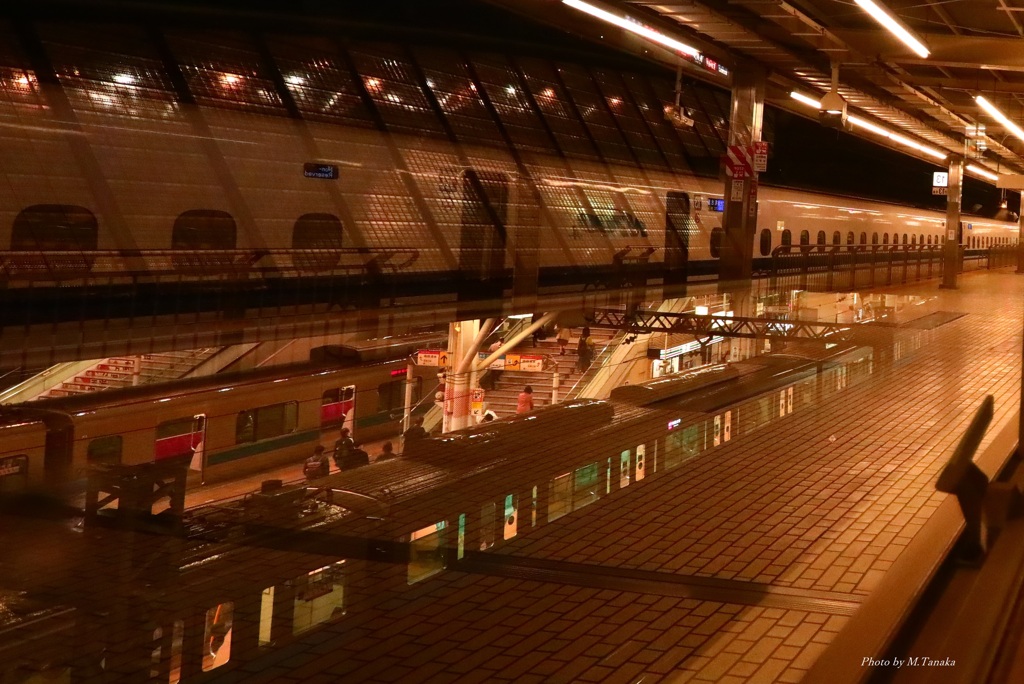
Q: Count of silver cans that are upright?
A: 0